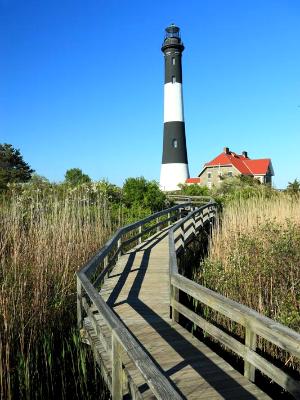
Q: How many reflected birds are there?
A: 0